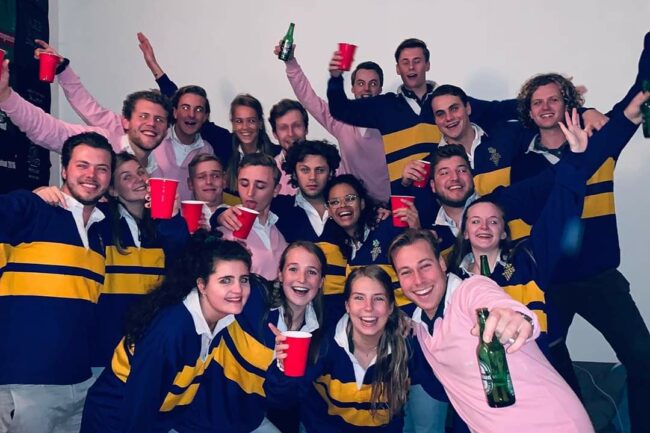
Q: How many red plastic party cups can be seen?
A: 9